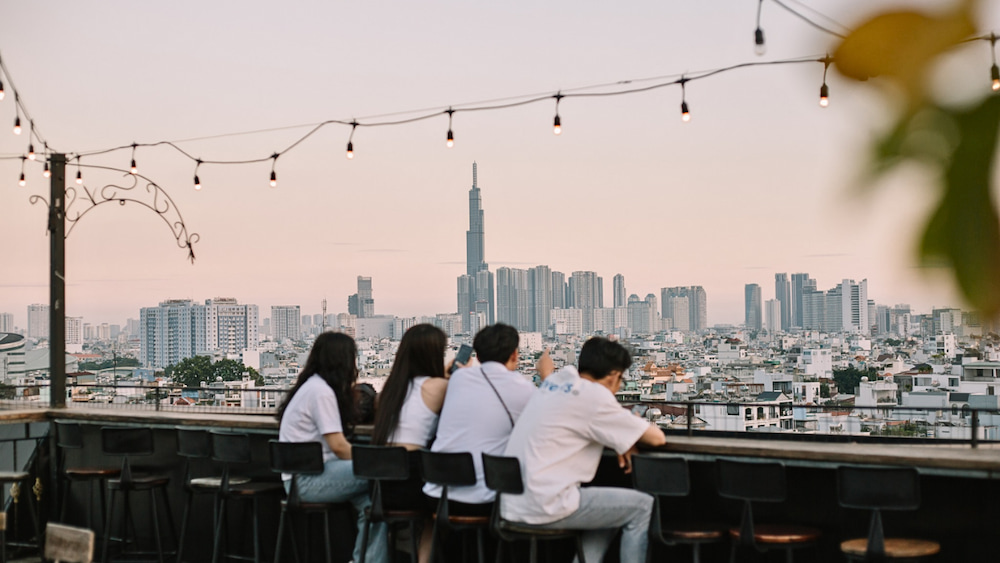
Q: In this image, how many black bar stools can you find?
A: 11